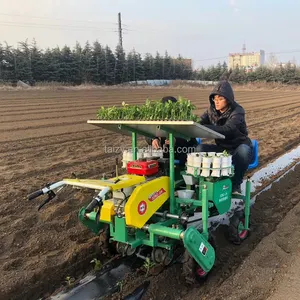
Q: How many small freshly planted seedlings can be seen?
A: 4